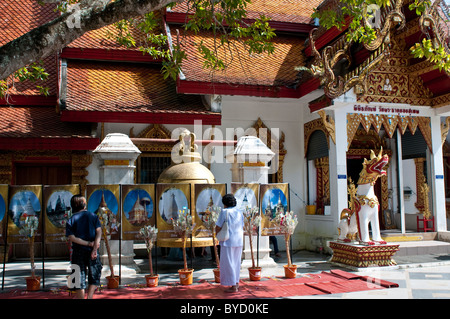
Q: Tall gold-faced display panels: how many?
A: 9